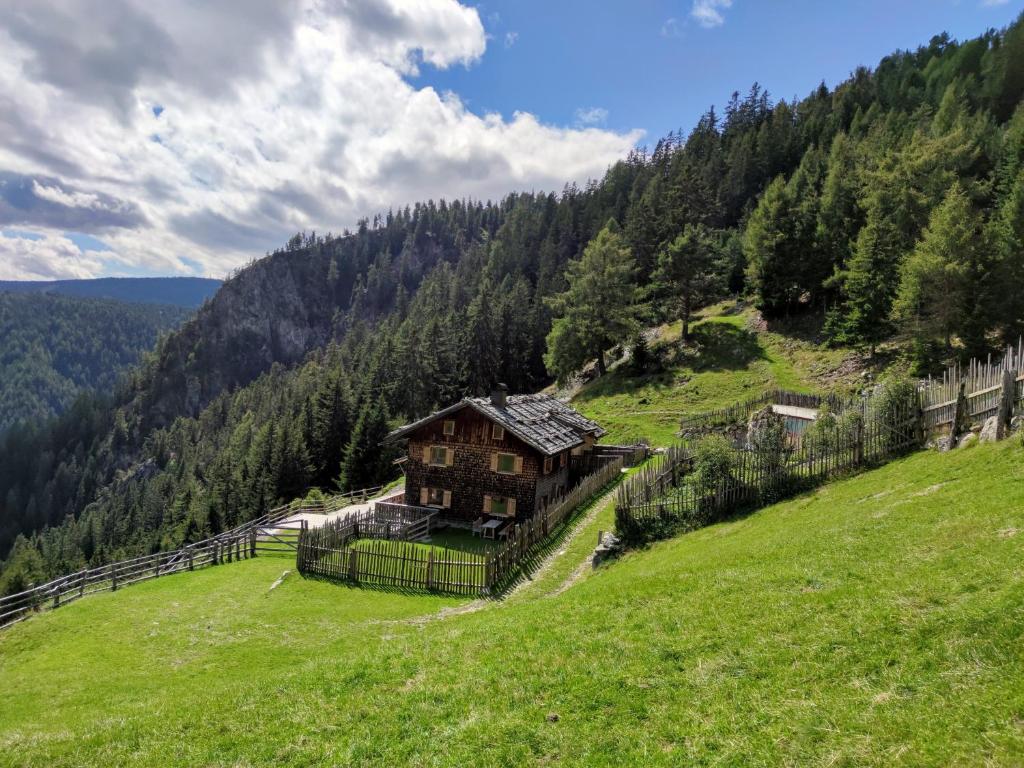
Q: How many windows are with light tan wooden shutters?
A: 4